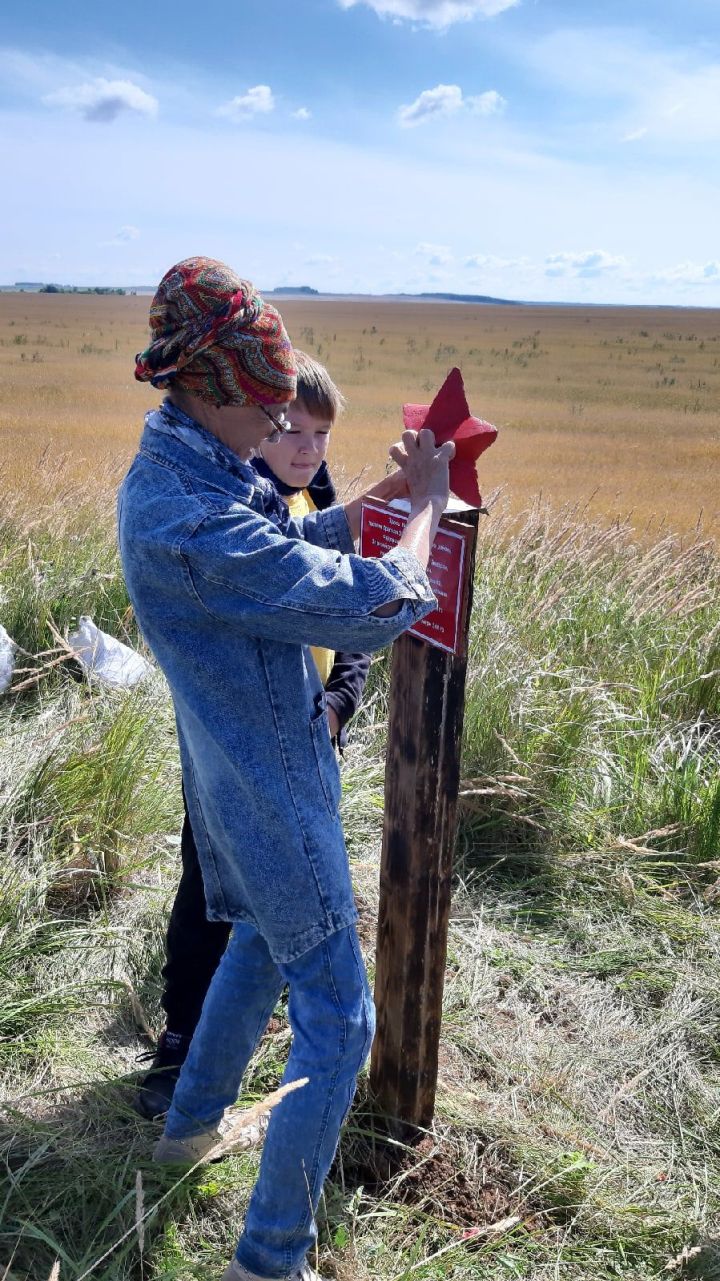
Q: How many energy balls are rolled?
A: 0